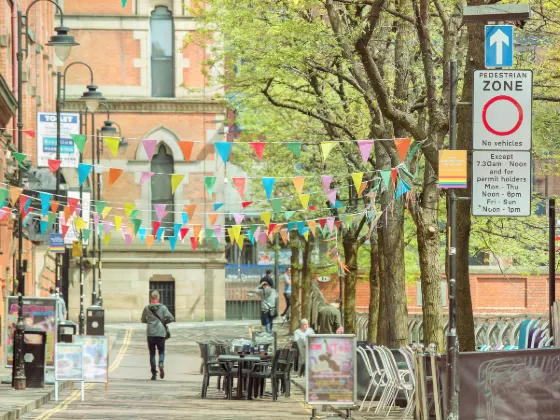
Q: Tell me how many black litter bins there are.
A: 3